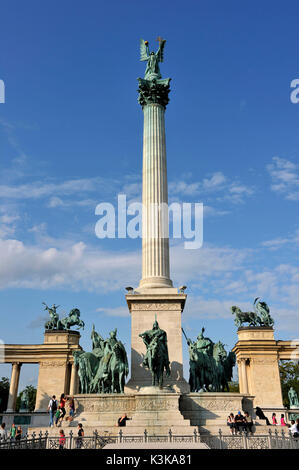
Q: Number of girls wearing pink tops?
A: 2